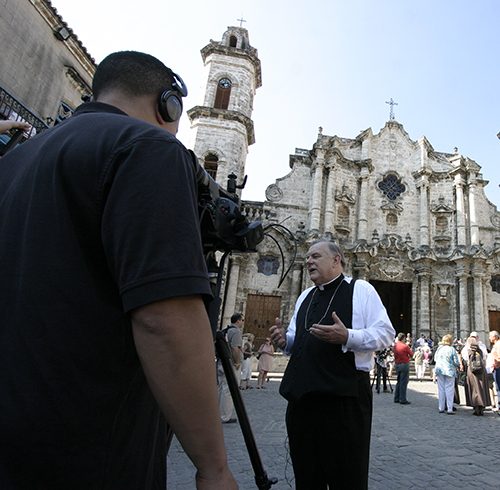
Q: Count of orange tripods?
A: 0